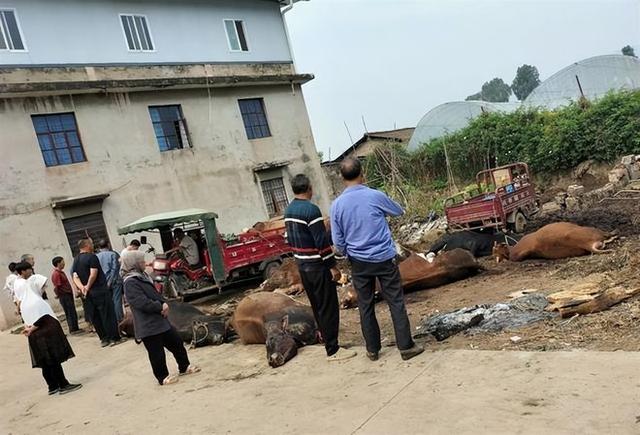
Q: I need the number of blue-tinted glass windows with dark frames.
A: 3